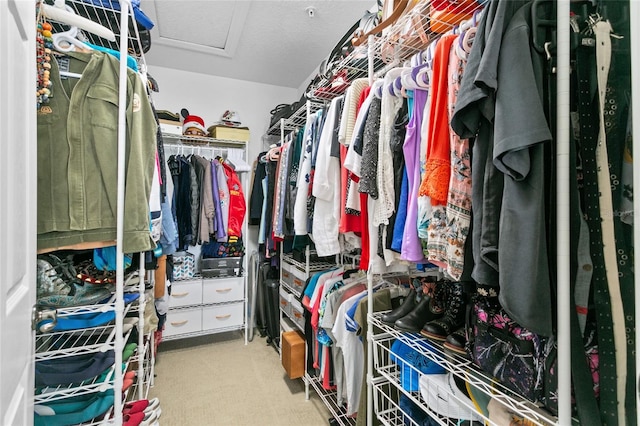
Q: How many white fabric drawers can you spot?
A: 4